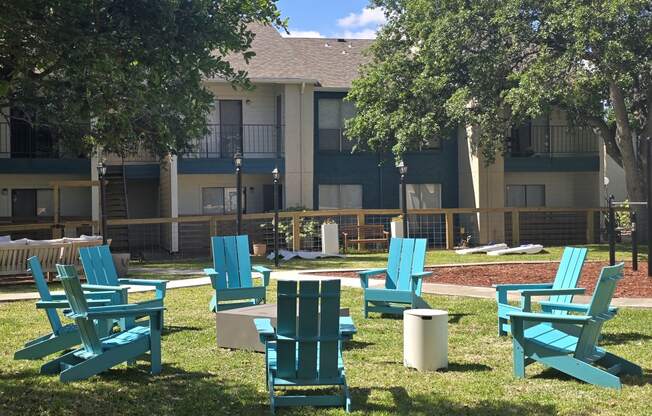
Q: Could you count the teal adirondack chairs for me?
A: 8